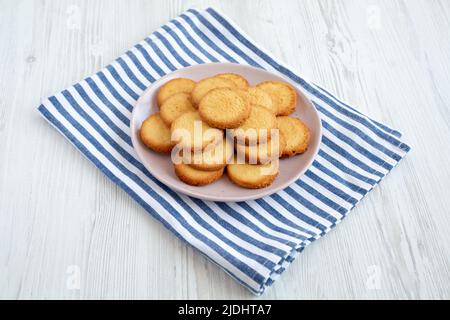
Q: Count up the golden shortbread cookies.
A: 15